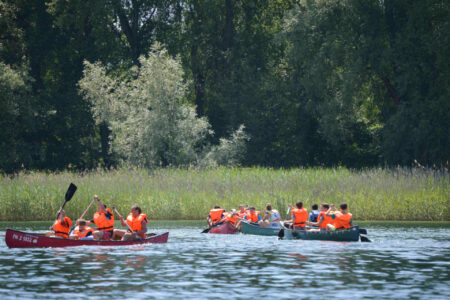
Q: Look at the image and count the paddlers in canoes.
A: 13